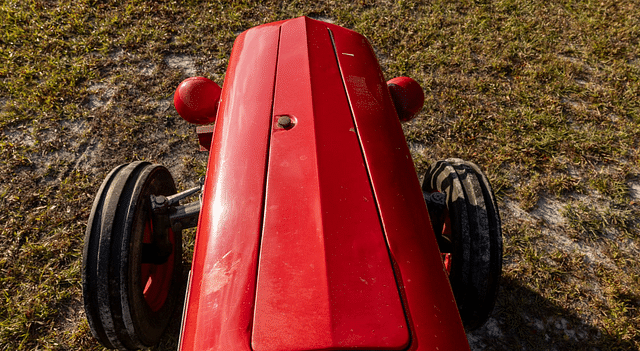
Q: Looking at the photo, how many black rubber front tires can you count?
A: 2